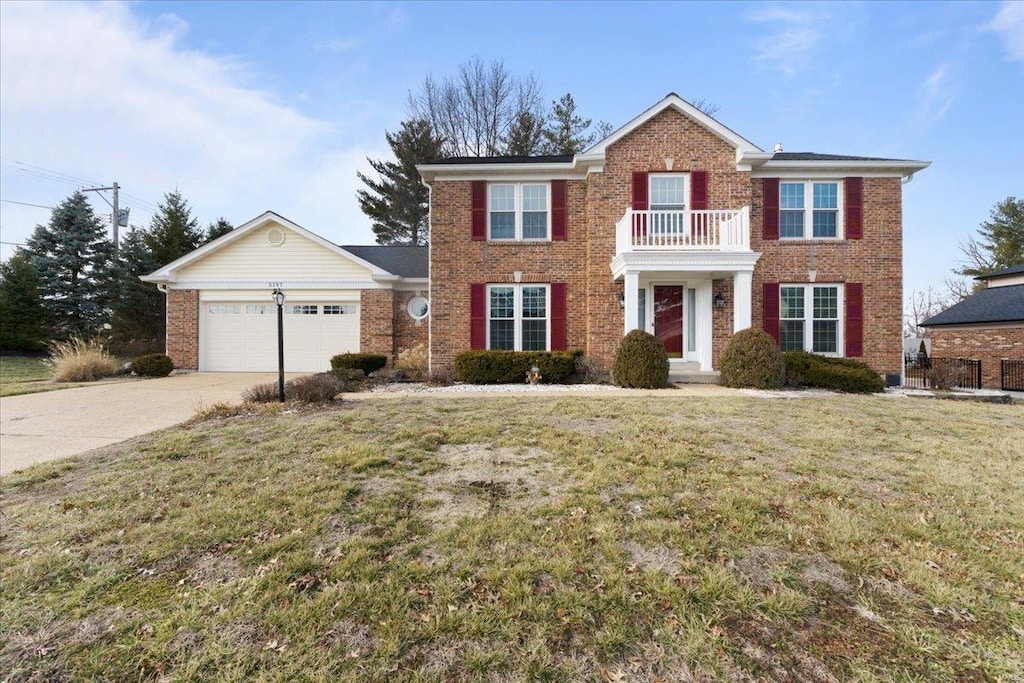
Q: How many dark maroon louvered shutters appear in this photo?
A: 10